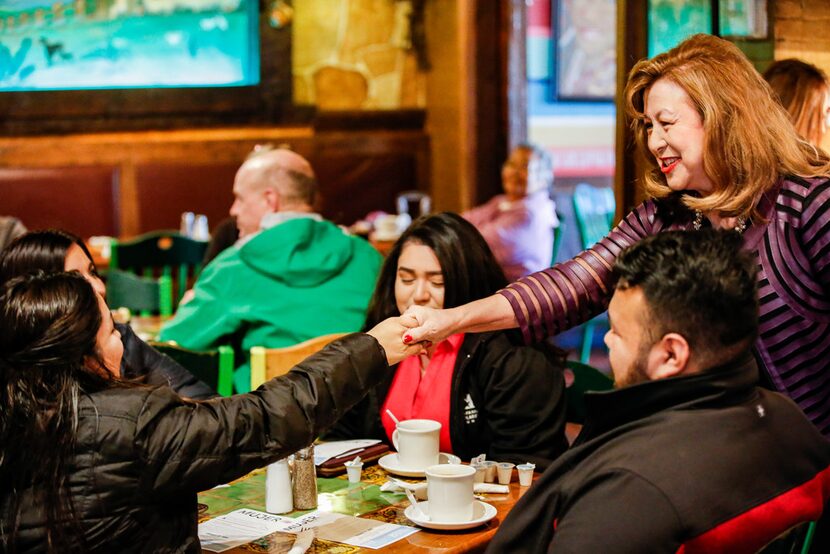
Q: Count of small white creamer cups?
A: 5